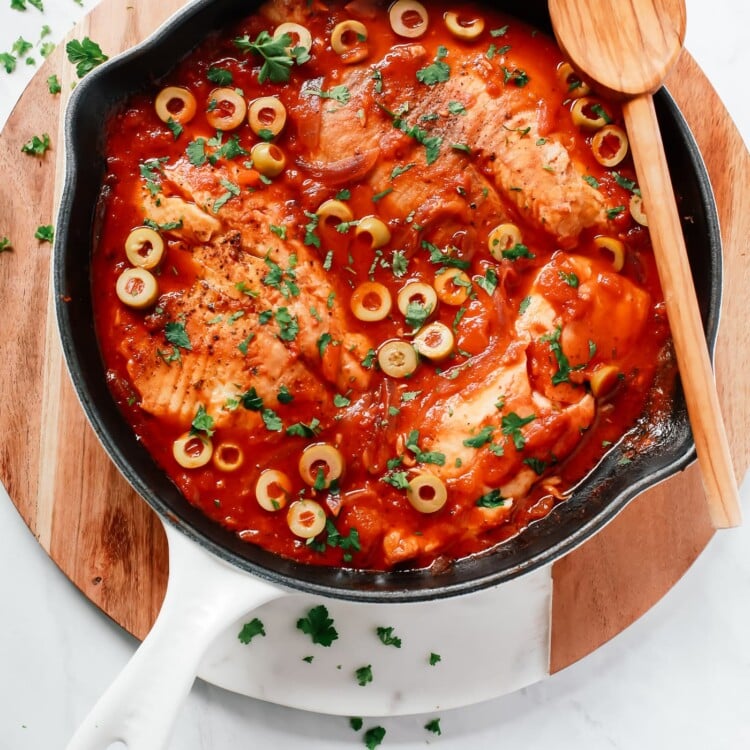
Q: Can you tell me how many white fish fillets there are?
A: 3